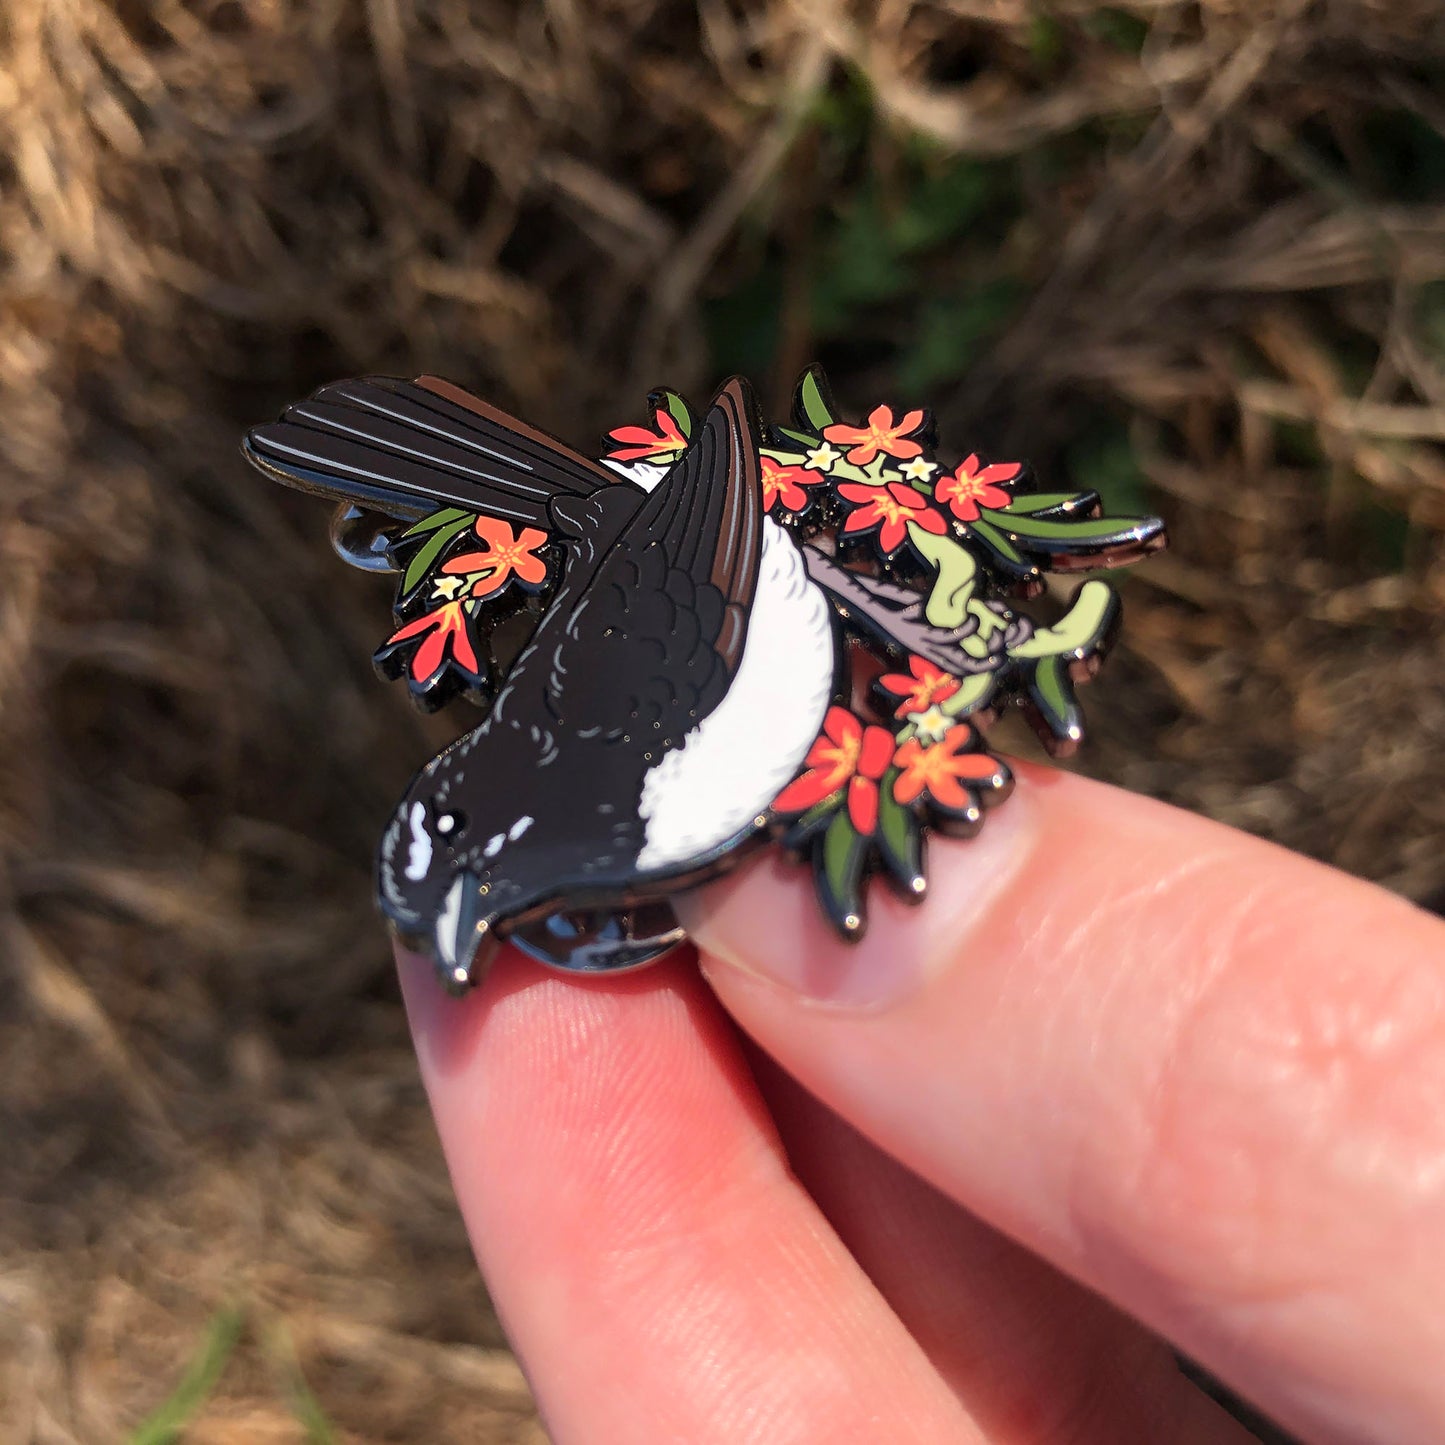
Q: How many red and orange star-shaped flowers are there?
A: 10